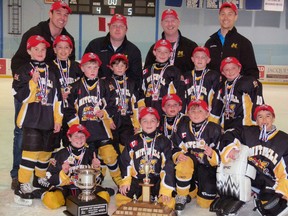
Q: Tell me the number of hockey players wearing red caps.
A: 12